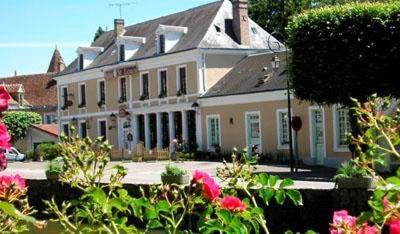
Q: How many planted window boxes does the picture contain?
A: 7